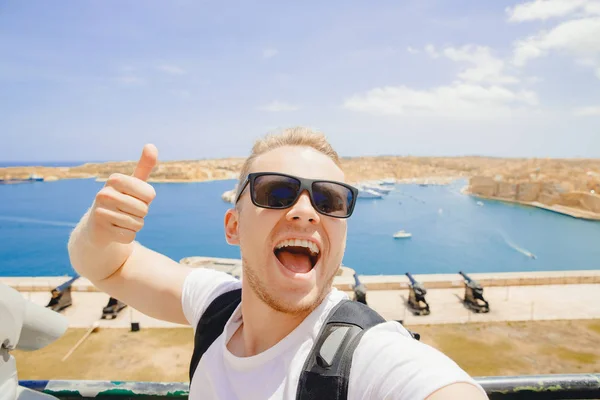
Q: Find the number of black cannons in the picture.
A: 5